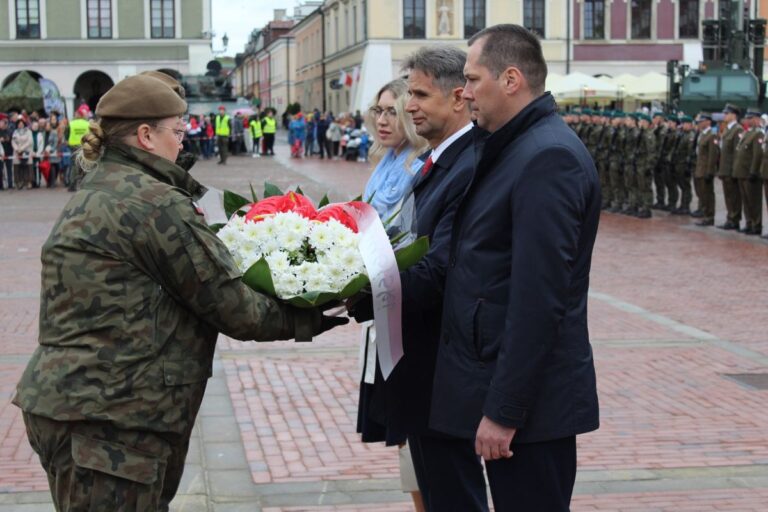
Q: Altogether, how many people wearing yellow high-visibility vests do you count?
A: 4